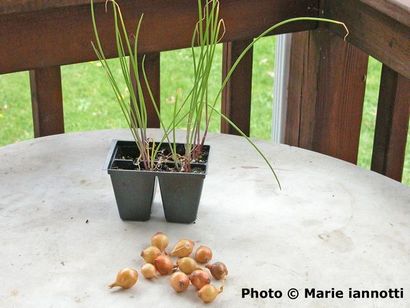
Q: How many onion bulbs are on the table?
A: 12